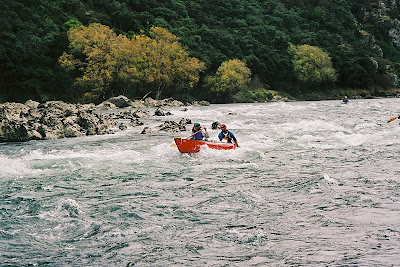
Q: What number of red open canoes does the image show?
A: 1